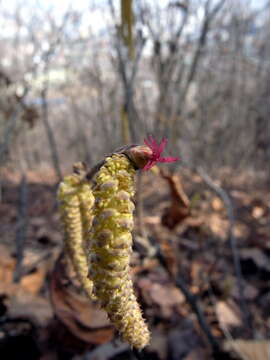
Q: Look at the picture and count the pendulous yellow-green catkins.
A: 3